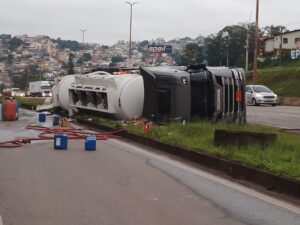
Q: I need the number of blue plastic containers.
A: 4